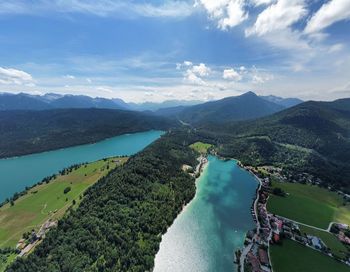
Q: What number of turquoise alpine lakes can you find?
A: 2